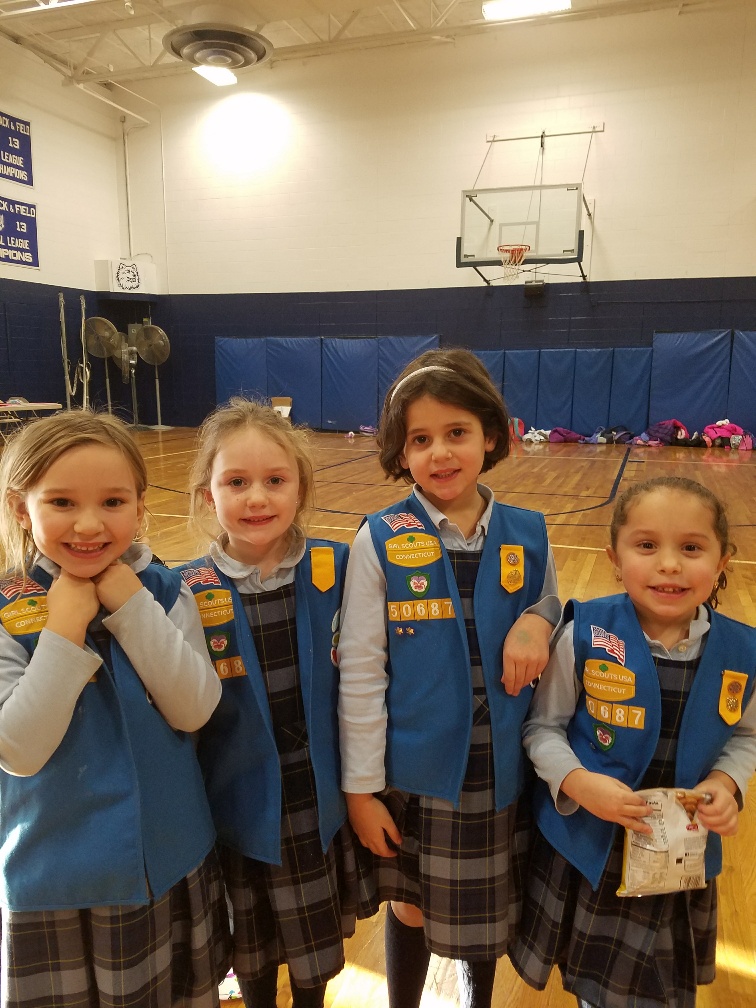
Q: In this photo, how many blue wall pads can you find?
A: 11